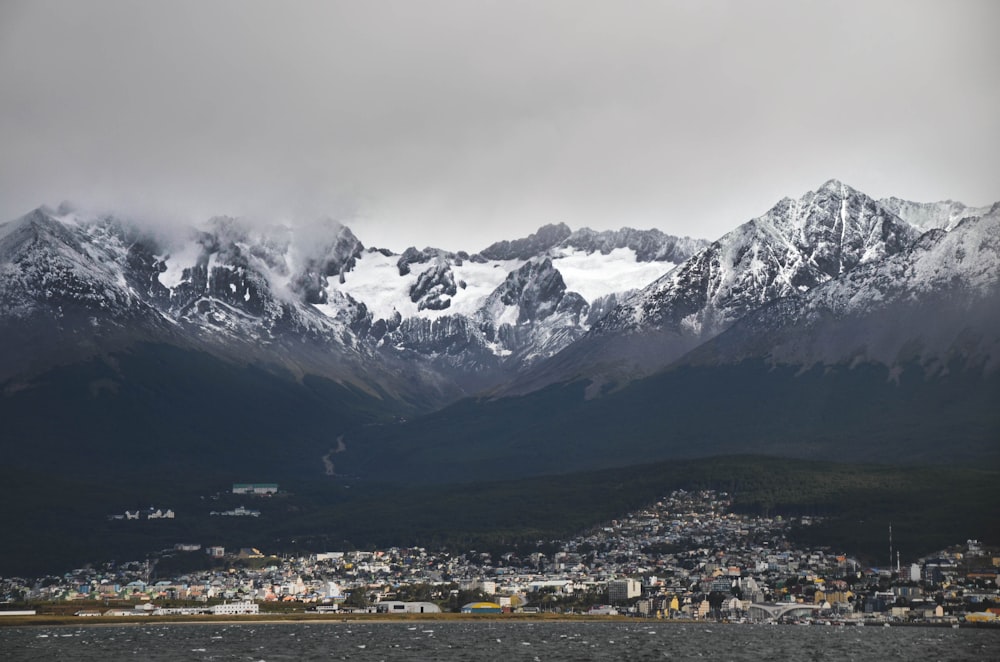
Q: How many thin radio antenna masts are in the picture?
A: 2